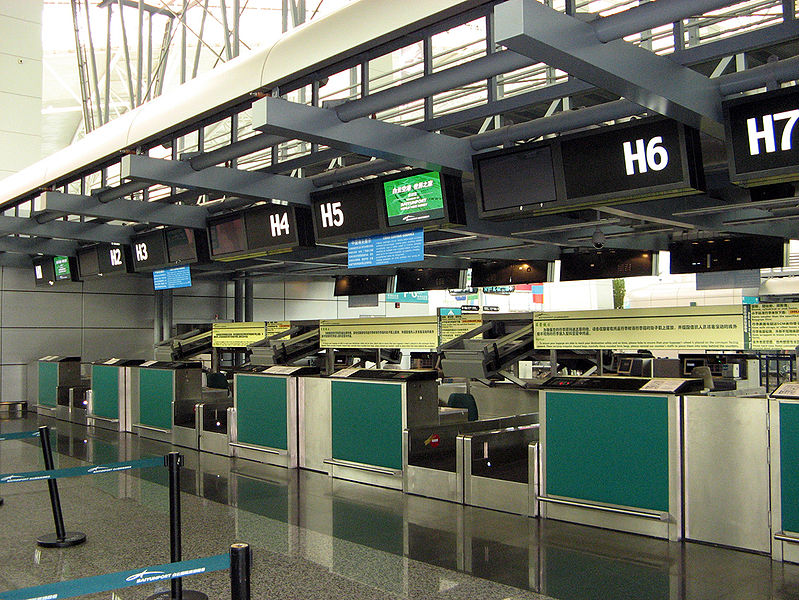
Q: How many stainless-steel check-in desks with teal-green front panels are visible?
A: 7